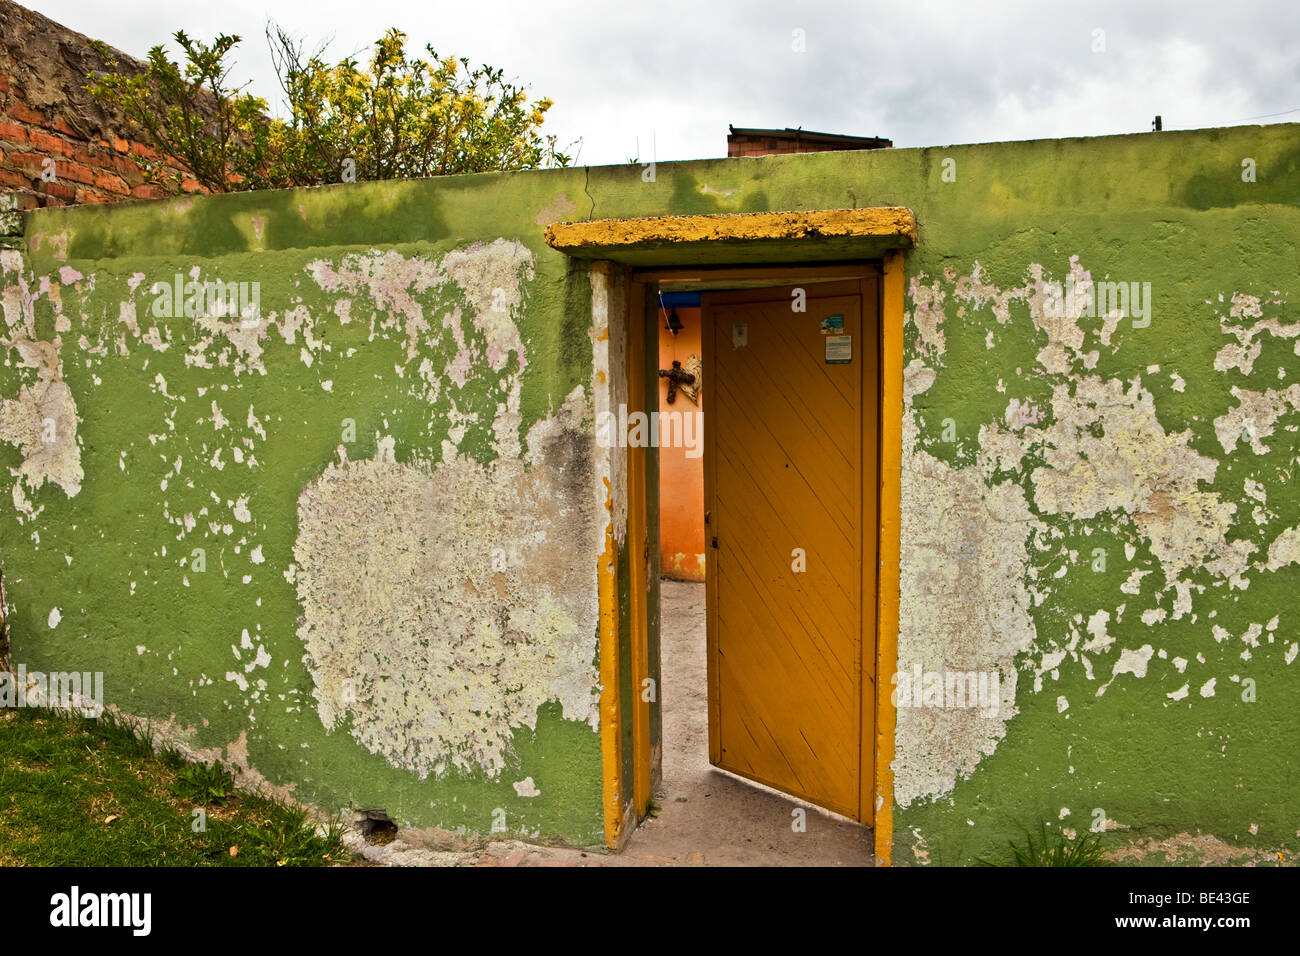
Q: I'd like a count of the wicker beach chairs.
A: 0